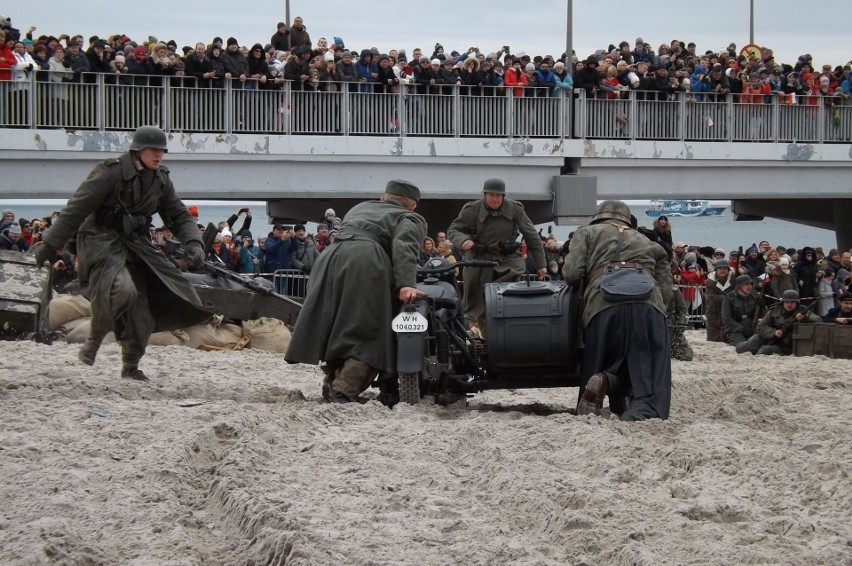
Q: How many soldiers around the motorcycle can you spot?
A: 4